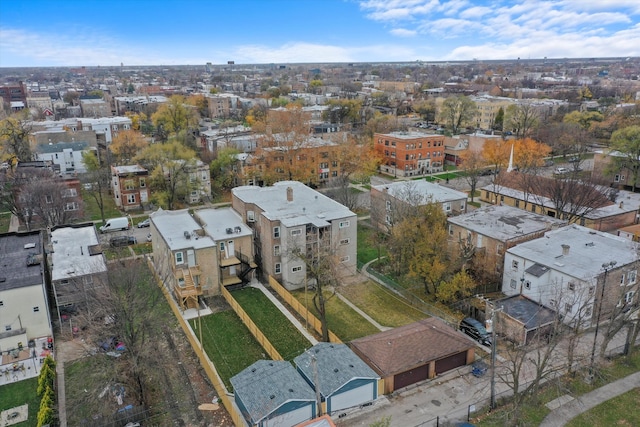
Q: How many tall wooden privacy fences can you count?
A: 3